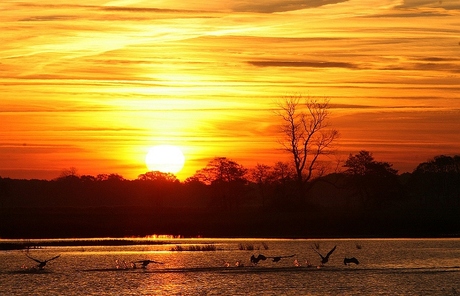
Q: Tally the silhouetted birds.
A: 6